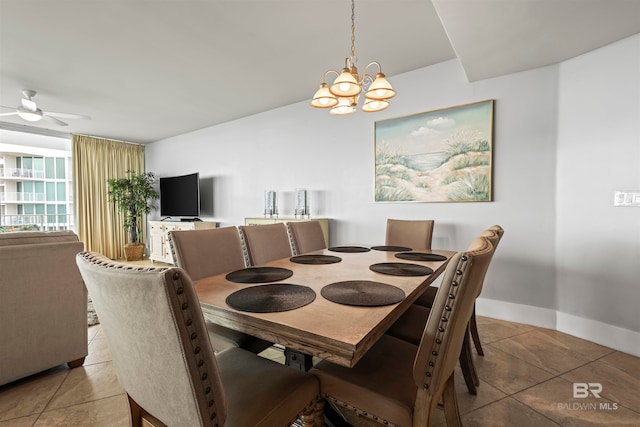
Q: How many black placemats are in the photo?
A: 8